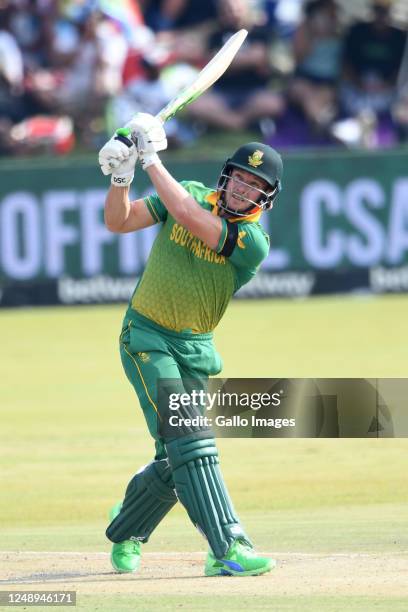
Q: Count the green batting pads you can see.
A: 2